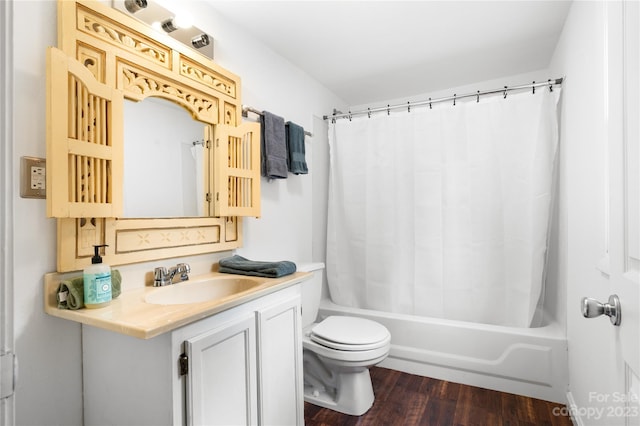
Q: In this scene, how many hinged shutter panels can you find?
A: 2